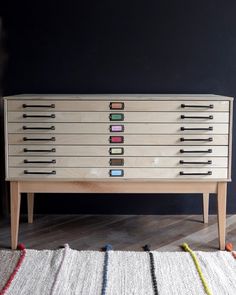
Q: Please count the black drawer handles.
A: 14